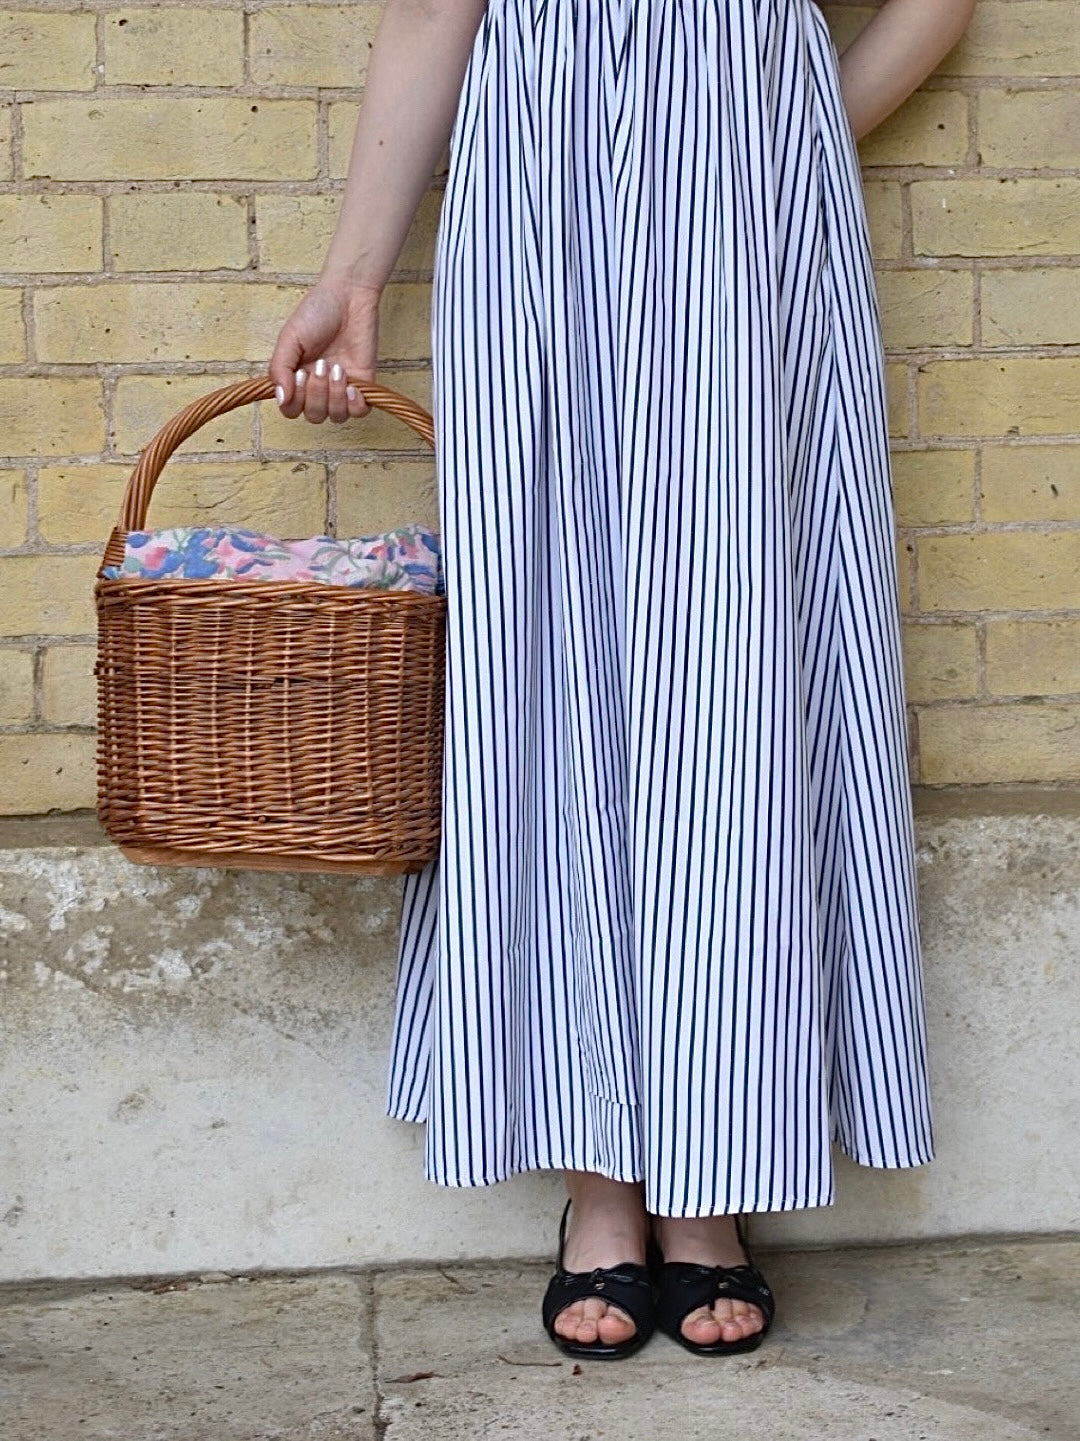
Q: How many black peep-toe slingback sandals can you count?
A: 2